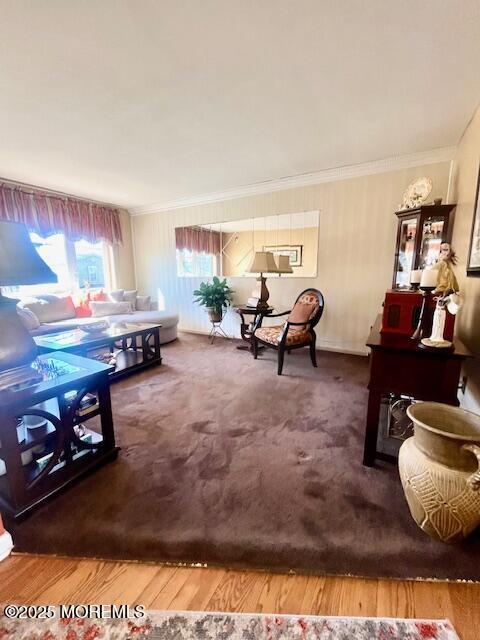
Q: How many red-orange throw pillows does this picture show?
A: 2